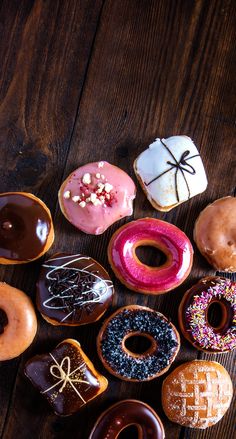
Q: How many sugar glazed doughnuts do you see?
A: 2